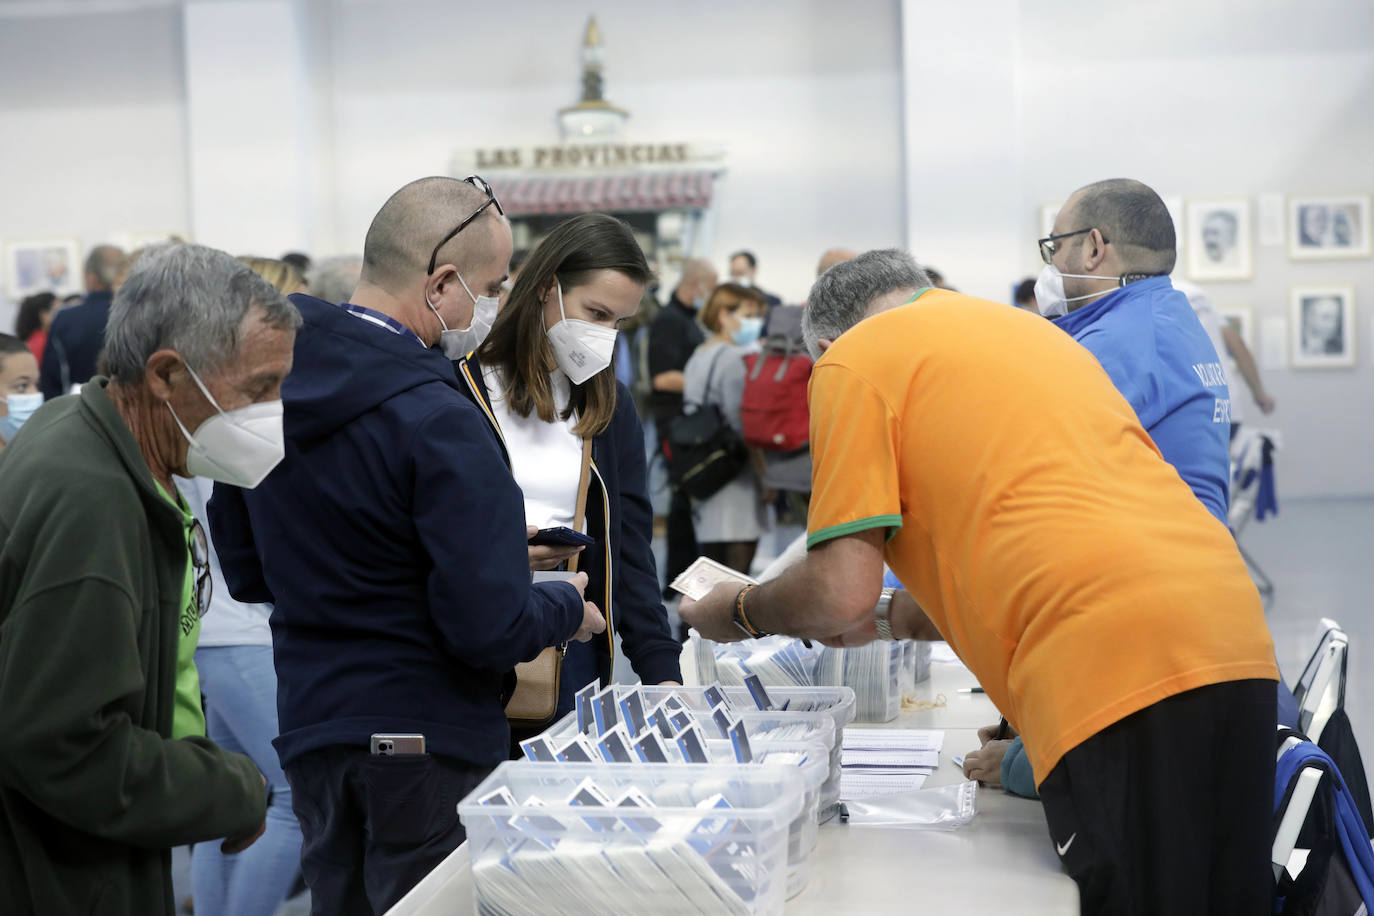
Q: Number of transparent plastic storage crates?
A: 4